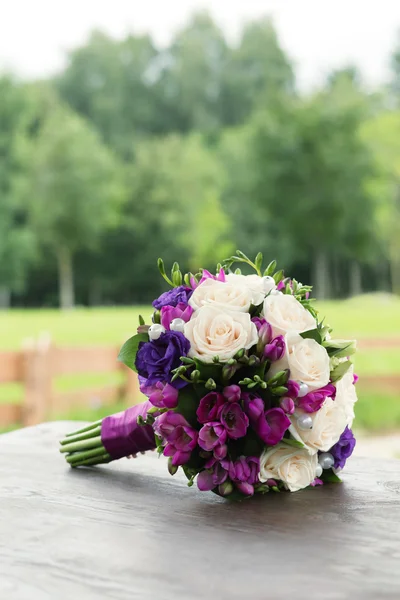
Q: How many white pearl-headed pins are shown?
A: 7